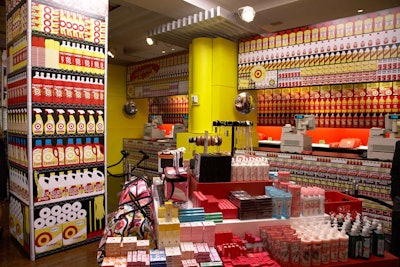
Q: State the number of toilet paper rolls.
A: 9